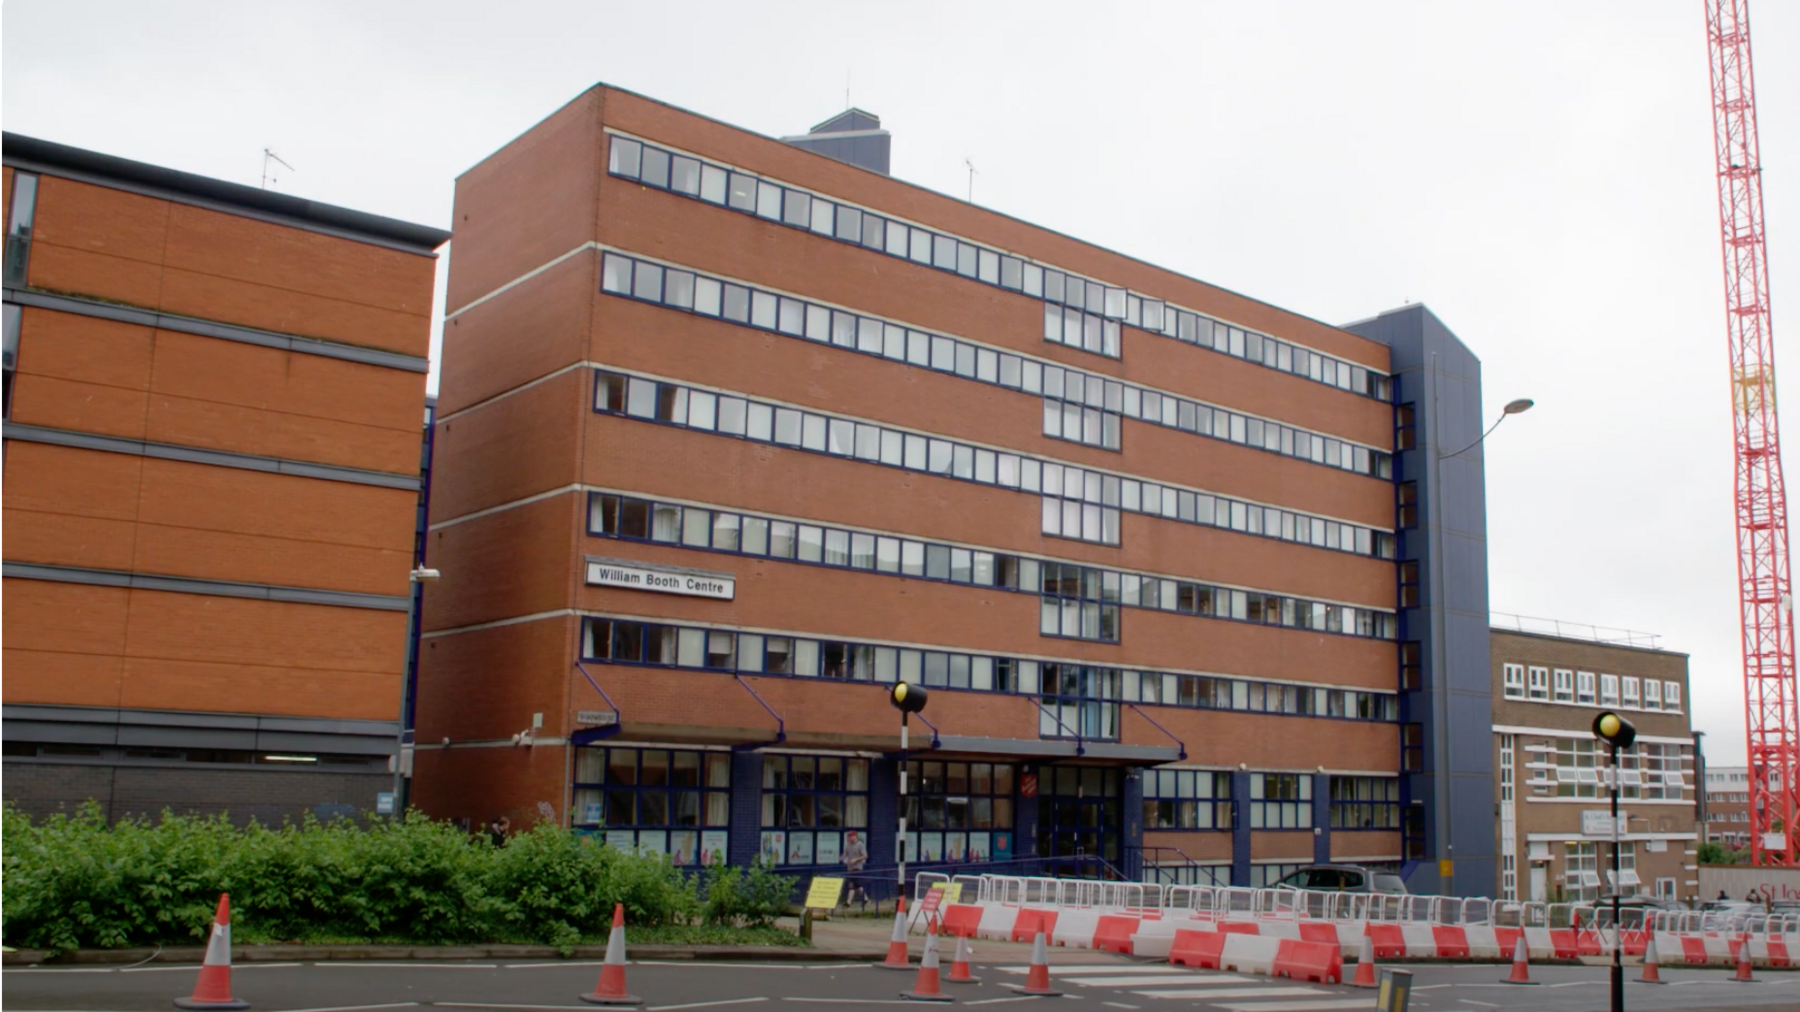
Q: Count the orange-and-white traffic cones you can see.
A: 10